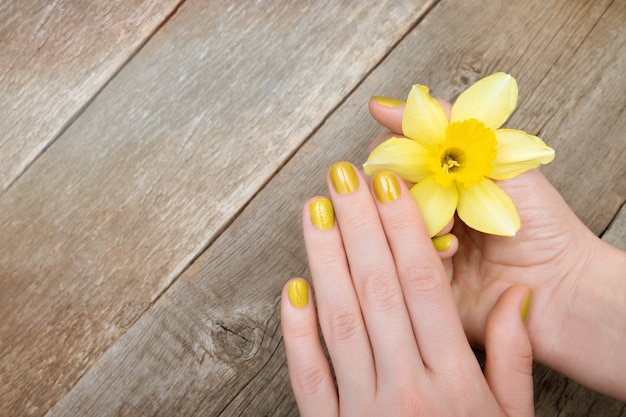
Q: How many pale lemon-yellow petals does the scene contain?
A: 6